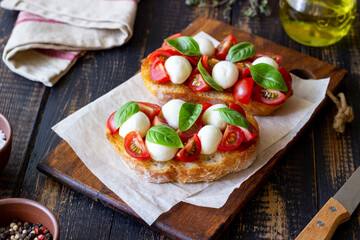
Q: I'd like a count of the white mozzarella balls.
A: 9